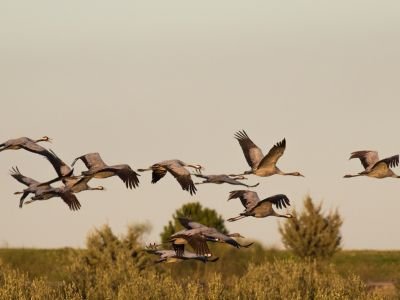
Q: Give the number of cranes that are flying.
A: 13